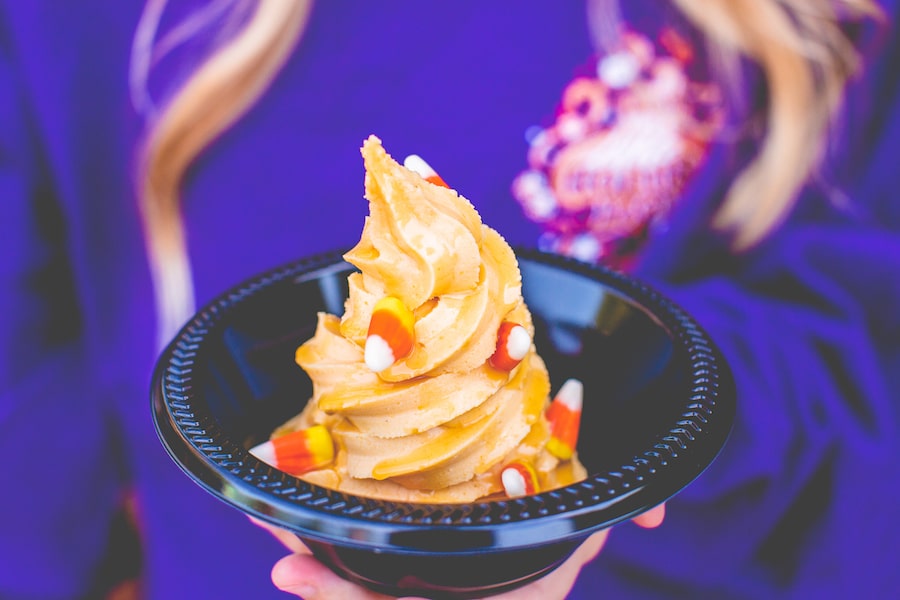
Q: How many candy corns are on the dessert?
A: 6